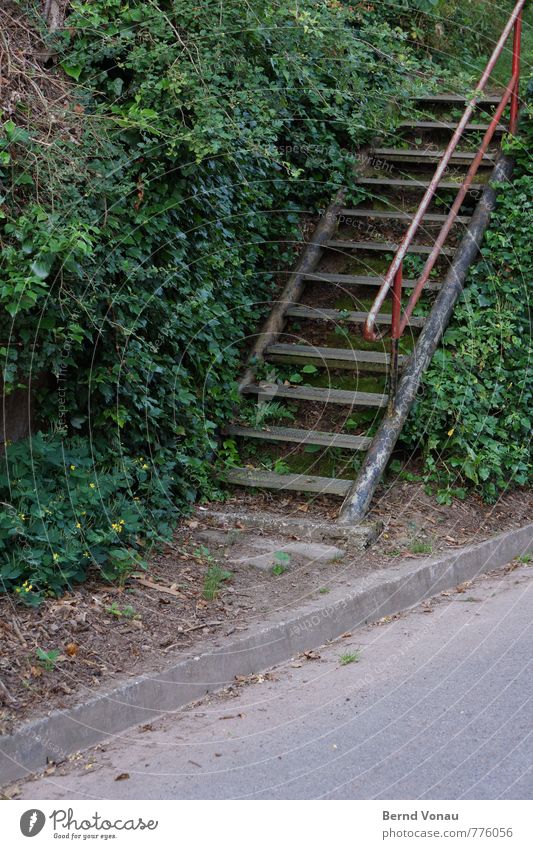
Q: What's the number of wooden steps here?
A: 12